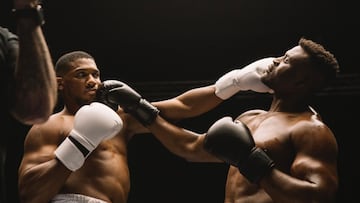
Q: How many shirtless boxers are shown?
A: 2